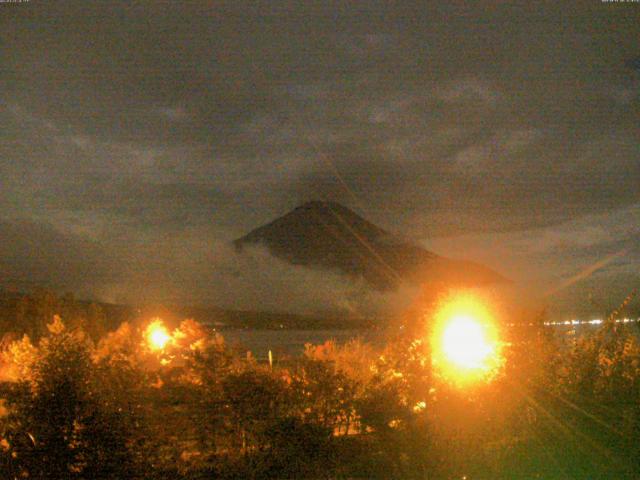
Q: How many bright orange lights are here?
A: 2